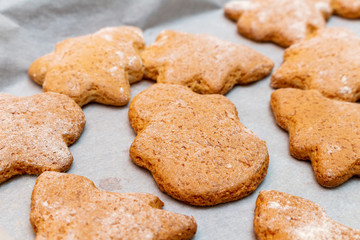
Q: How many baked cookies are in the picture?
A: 10